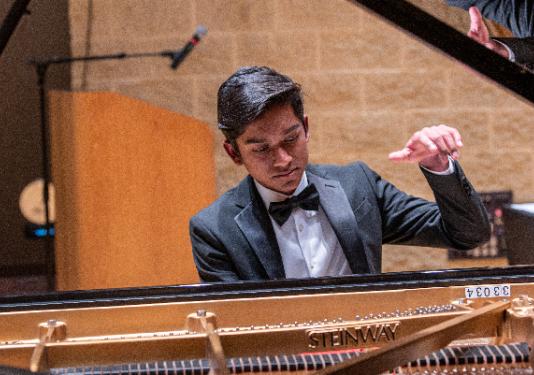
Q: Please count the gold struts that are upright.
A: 2